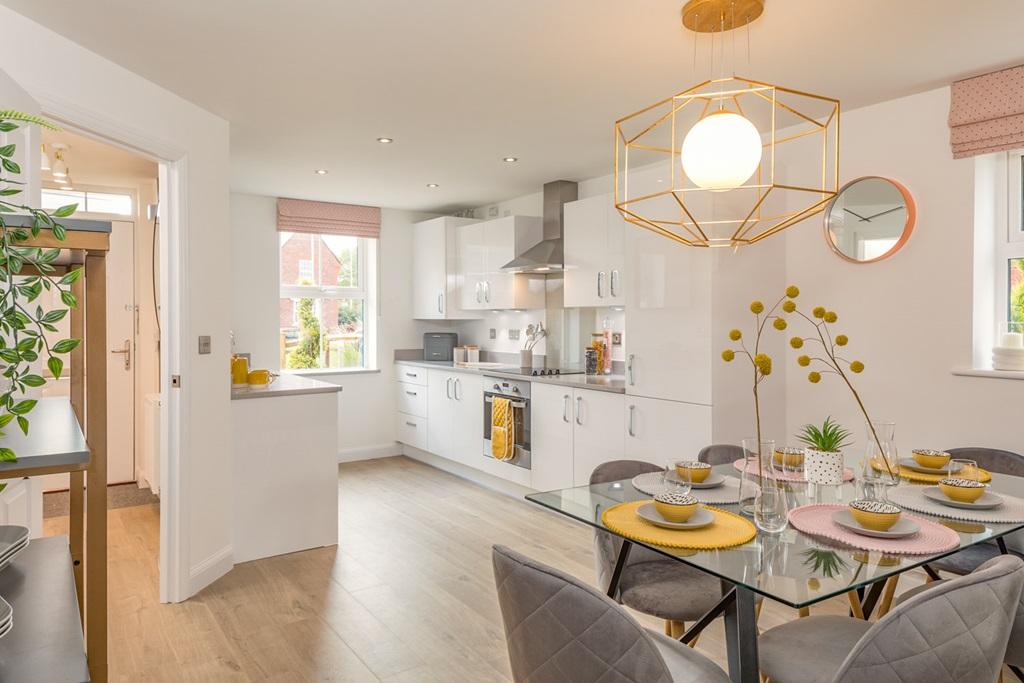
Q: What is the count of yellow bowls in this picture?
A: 6